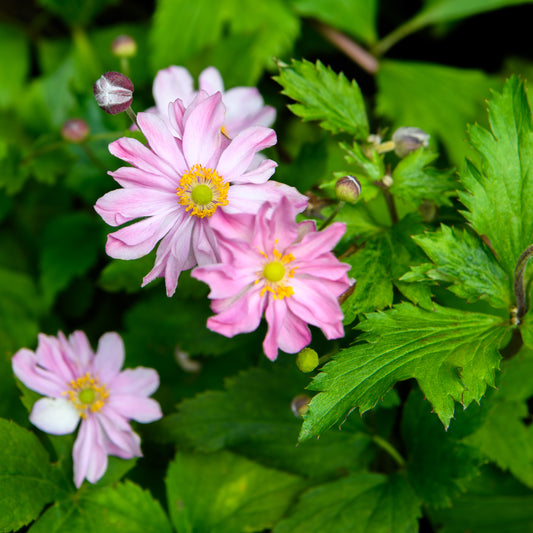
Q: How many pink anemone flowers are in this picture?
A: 4